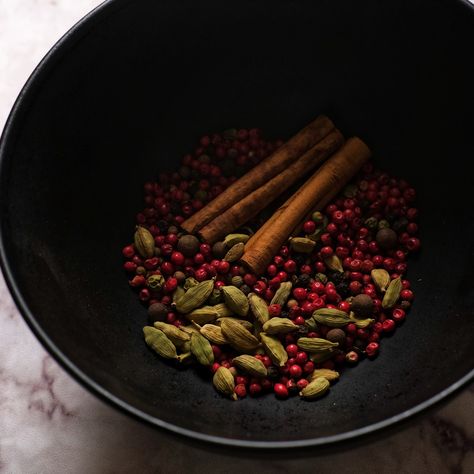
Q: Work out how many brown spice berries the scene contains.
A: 6